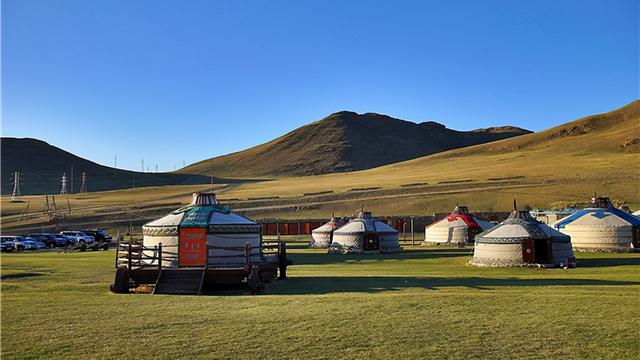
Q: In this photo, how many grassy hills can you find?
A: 3